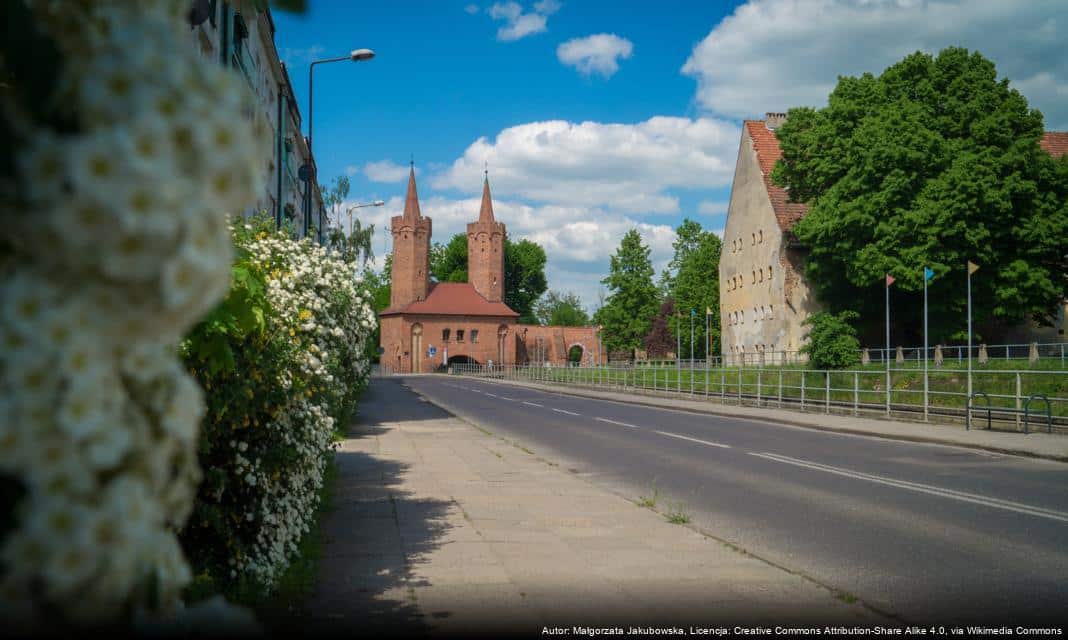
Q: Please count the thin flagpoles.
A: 6